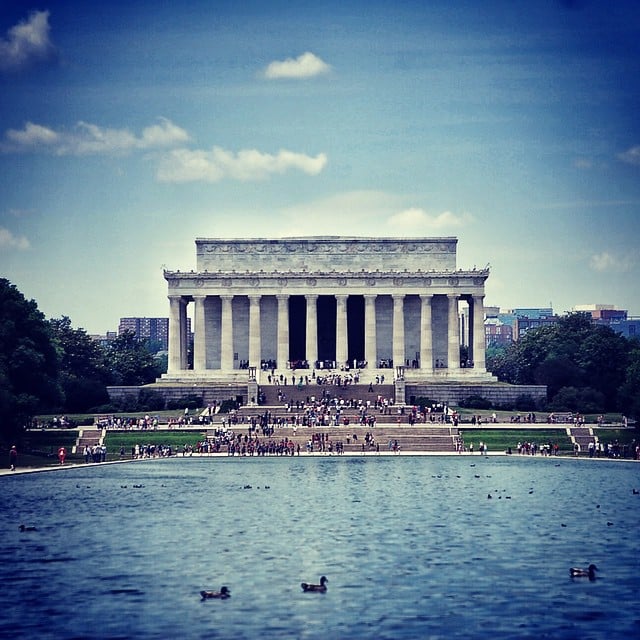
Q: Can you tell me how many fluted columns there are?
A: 12